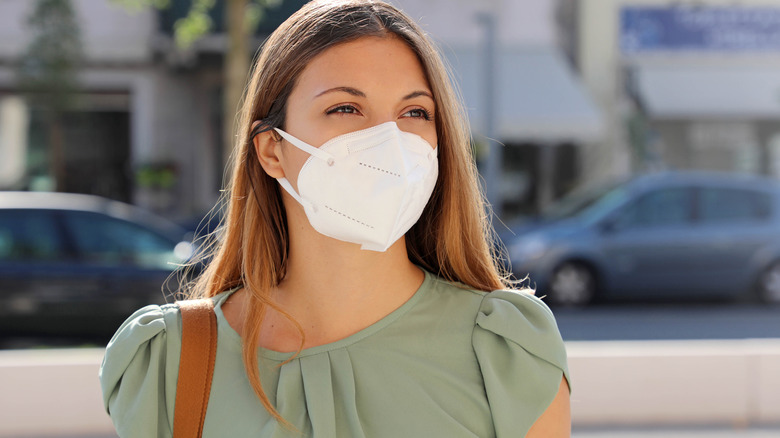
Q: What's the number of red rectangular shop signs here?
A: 0